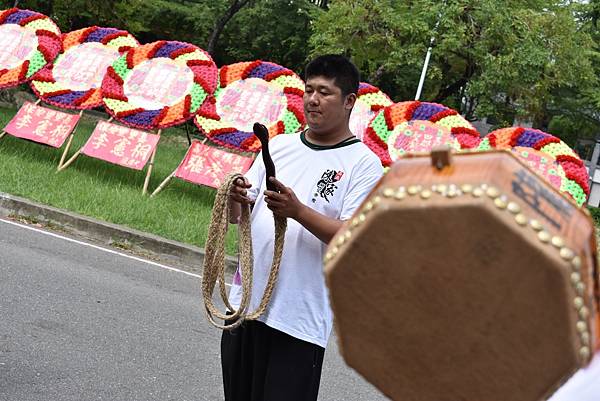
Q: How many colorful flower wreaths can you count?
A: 7